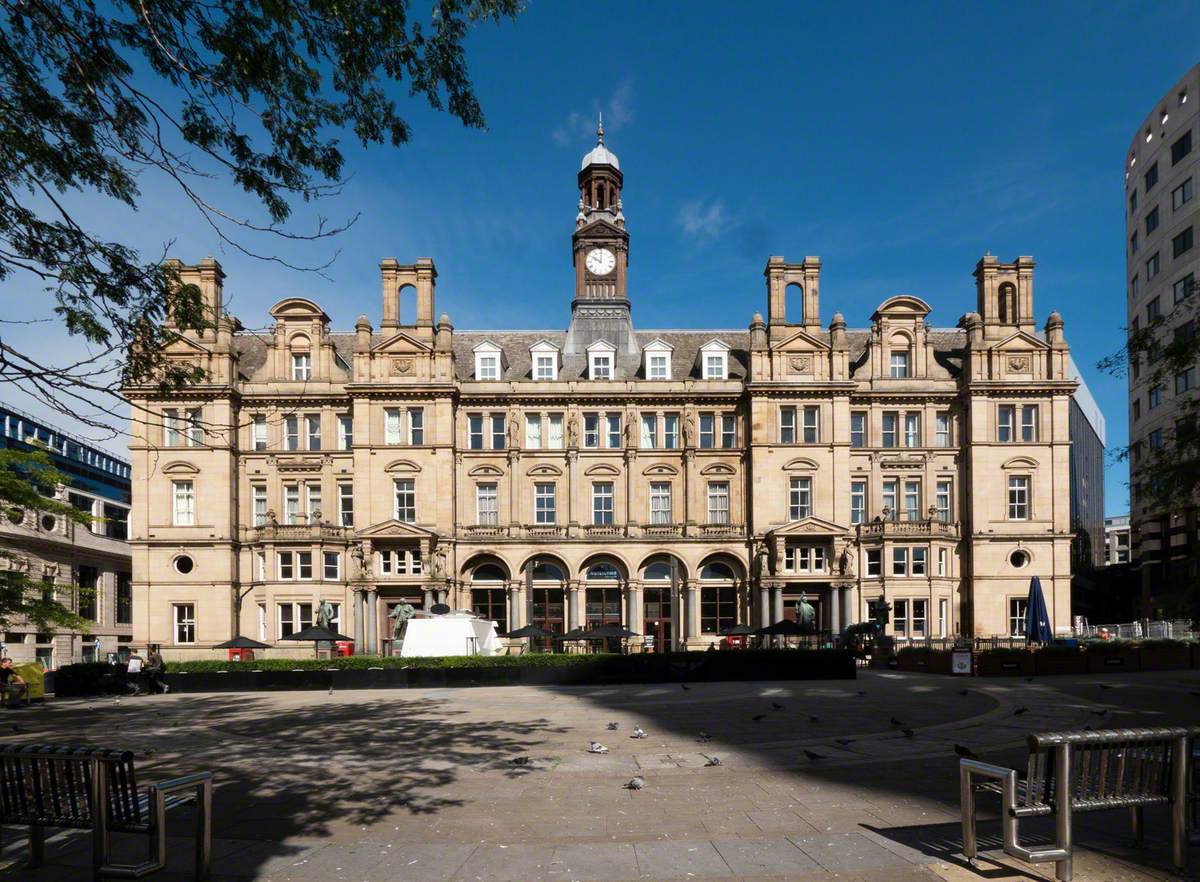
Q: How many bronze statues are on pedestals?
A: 4